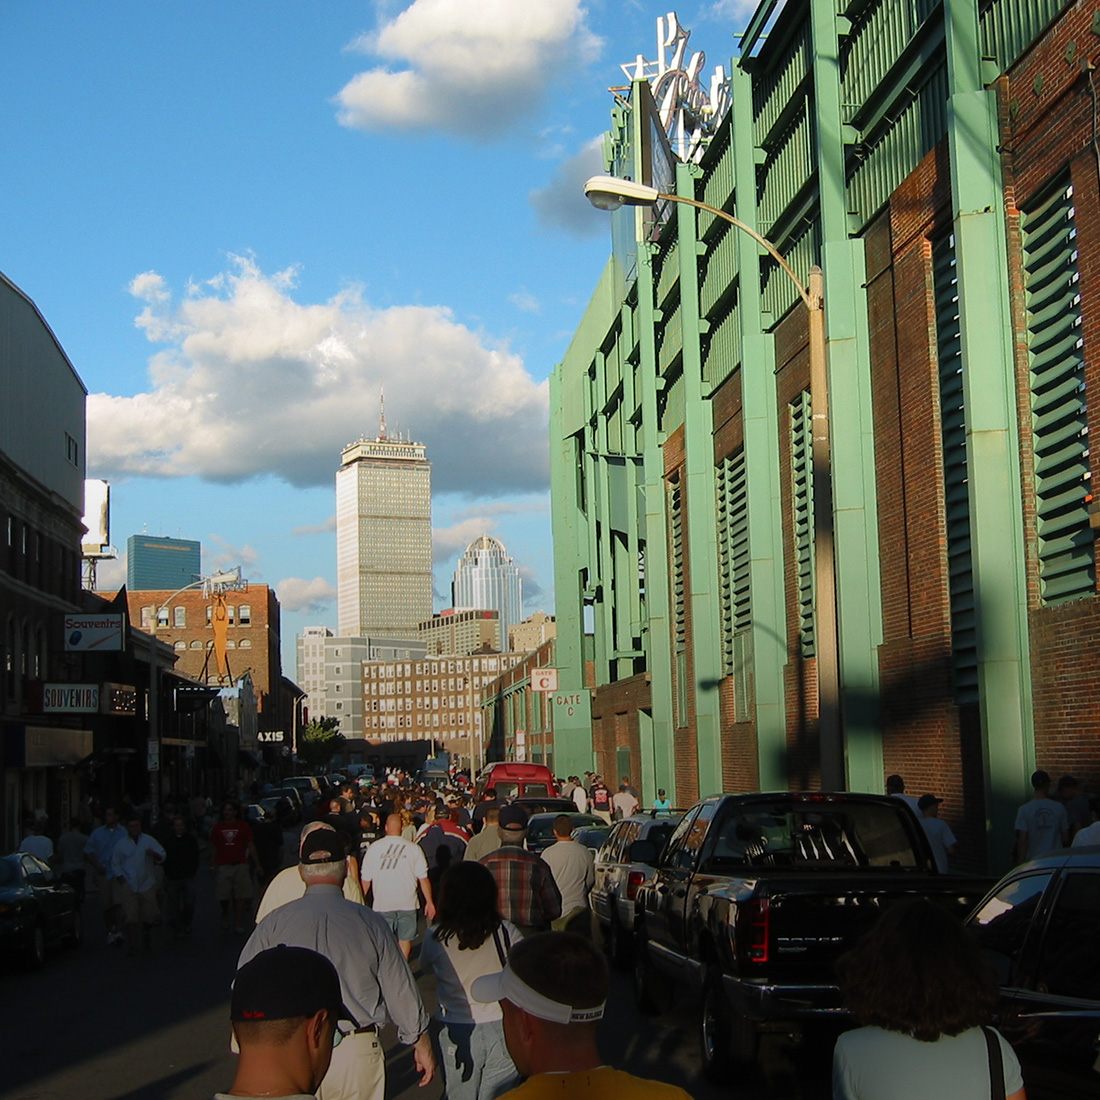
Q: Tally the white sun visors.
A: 1